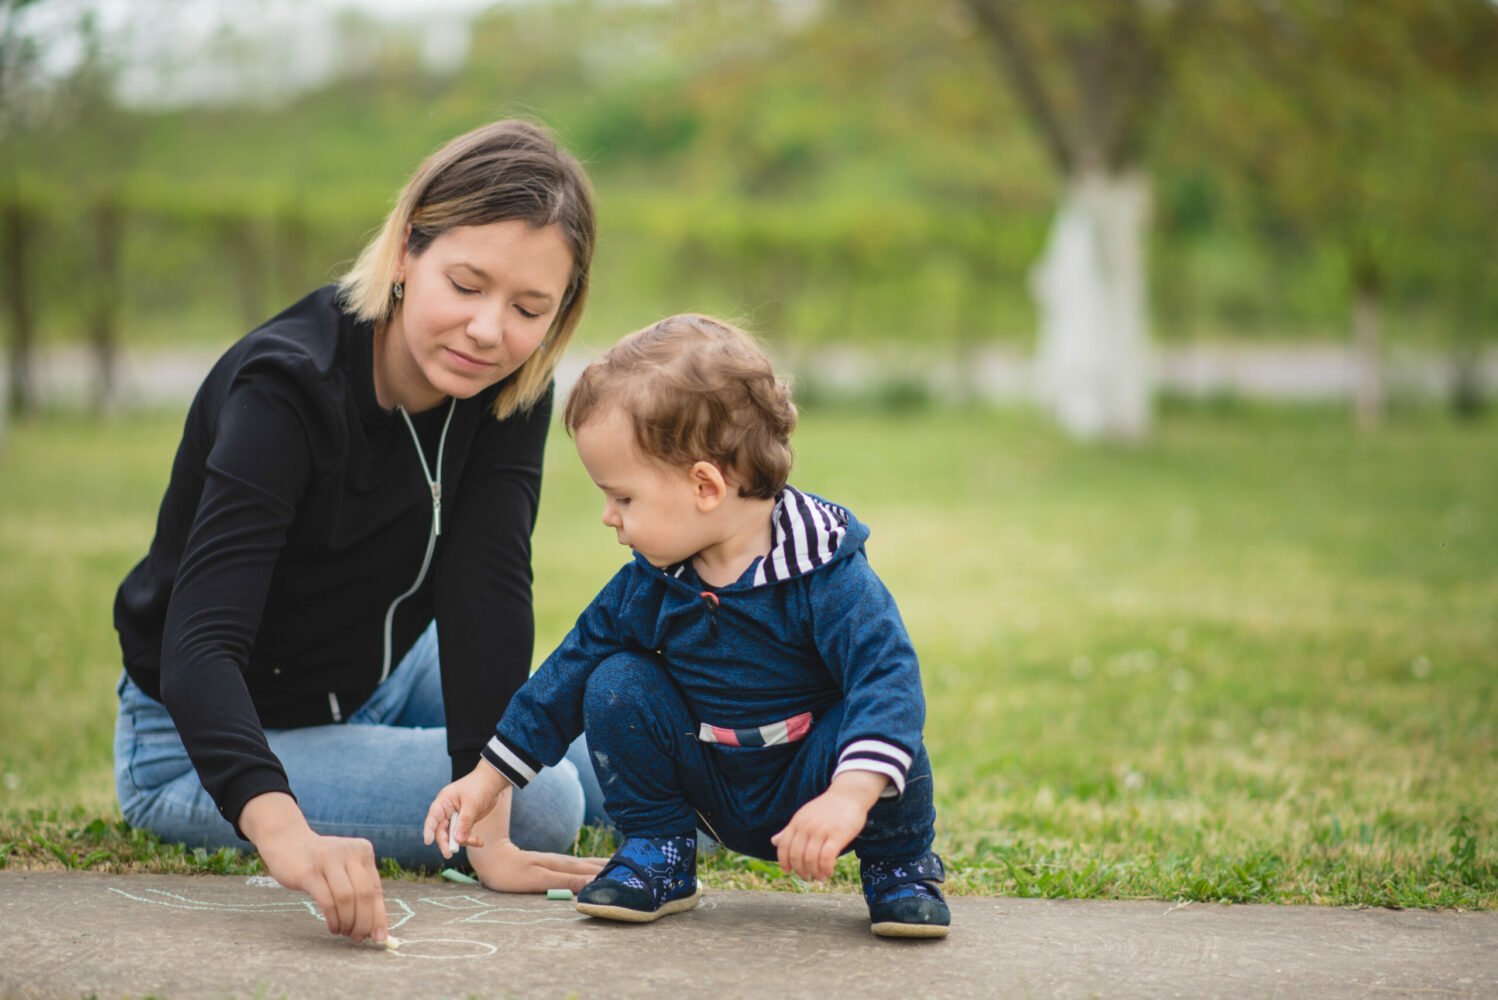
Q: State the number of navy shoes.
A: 2